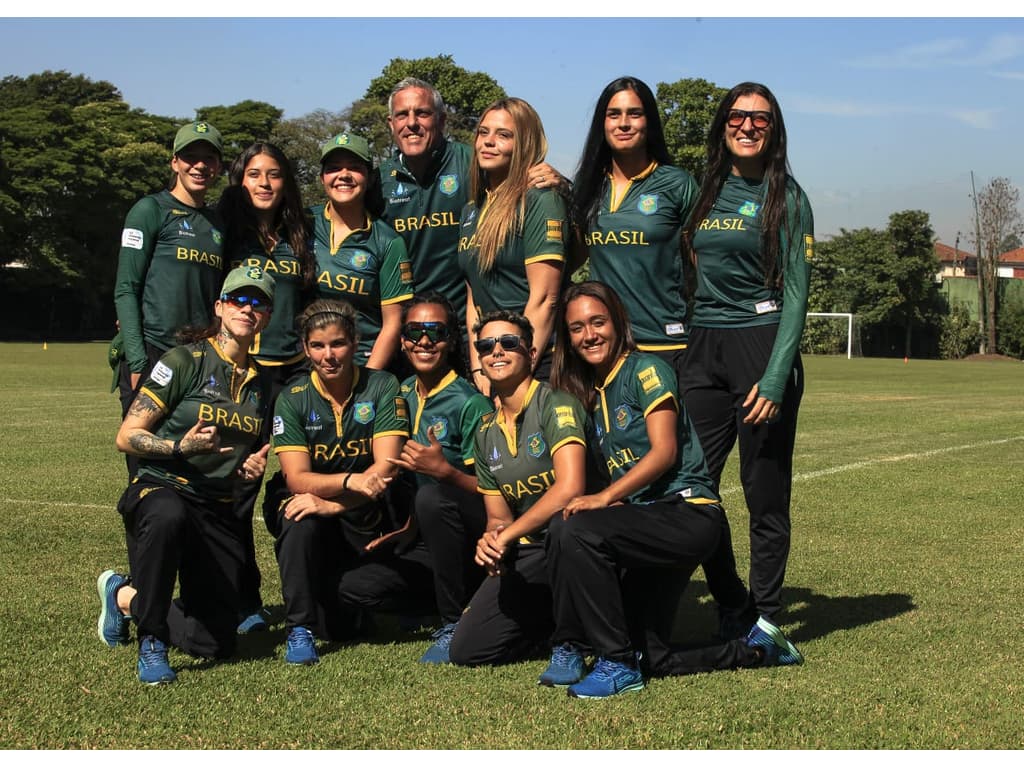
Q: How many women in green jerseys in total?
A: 11